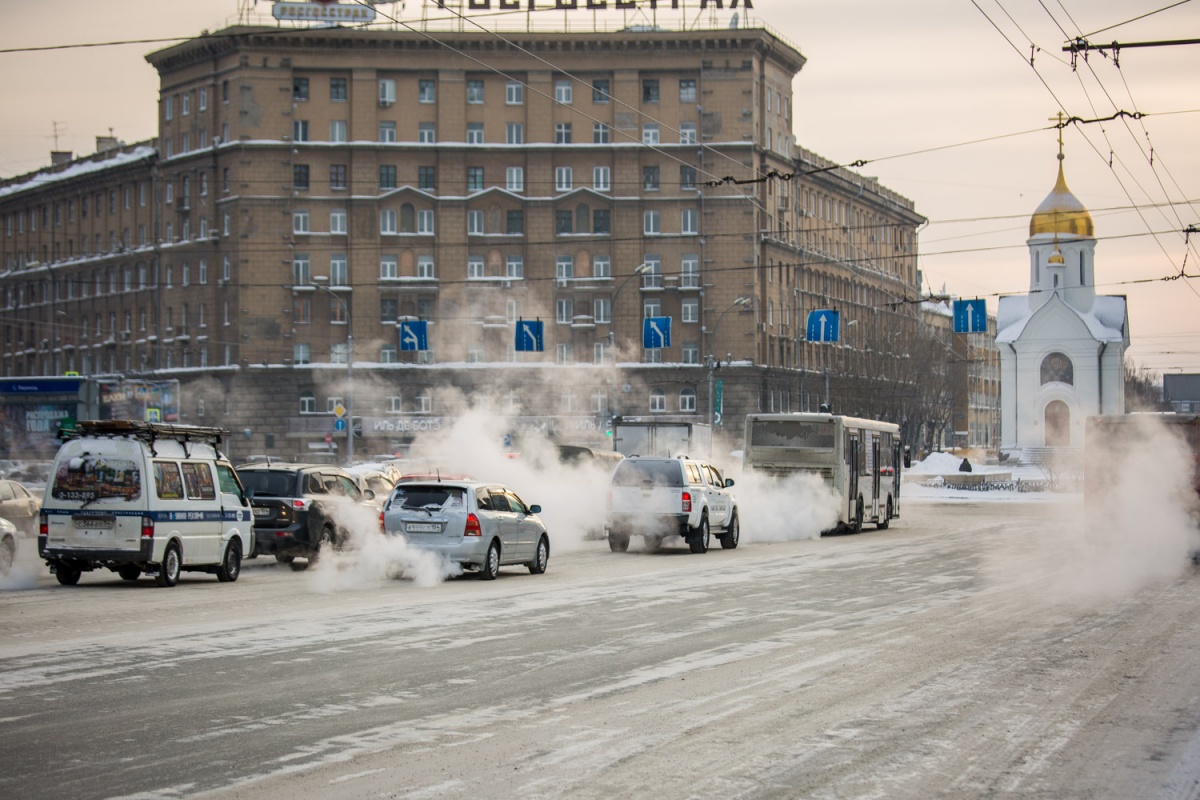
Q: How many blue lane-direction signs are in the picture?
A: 5